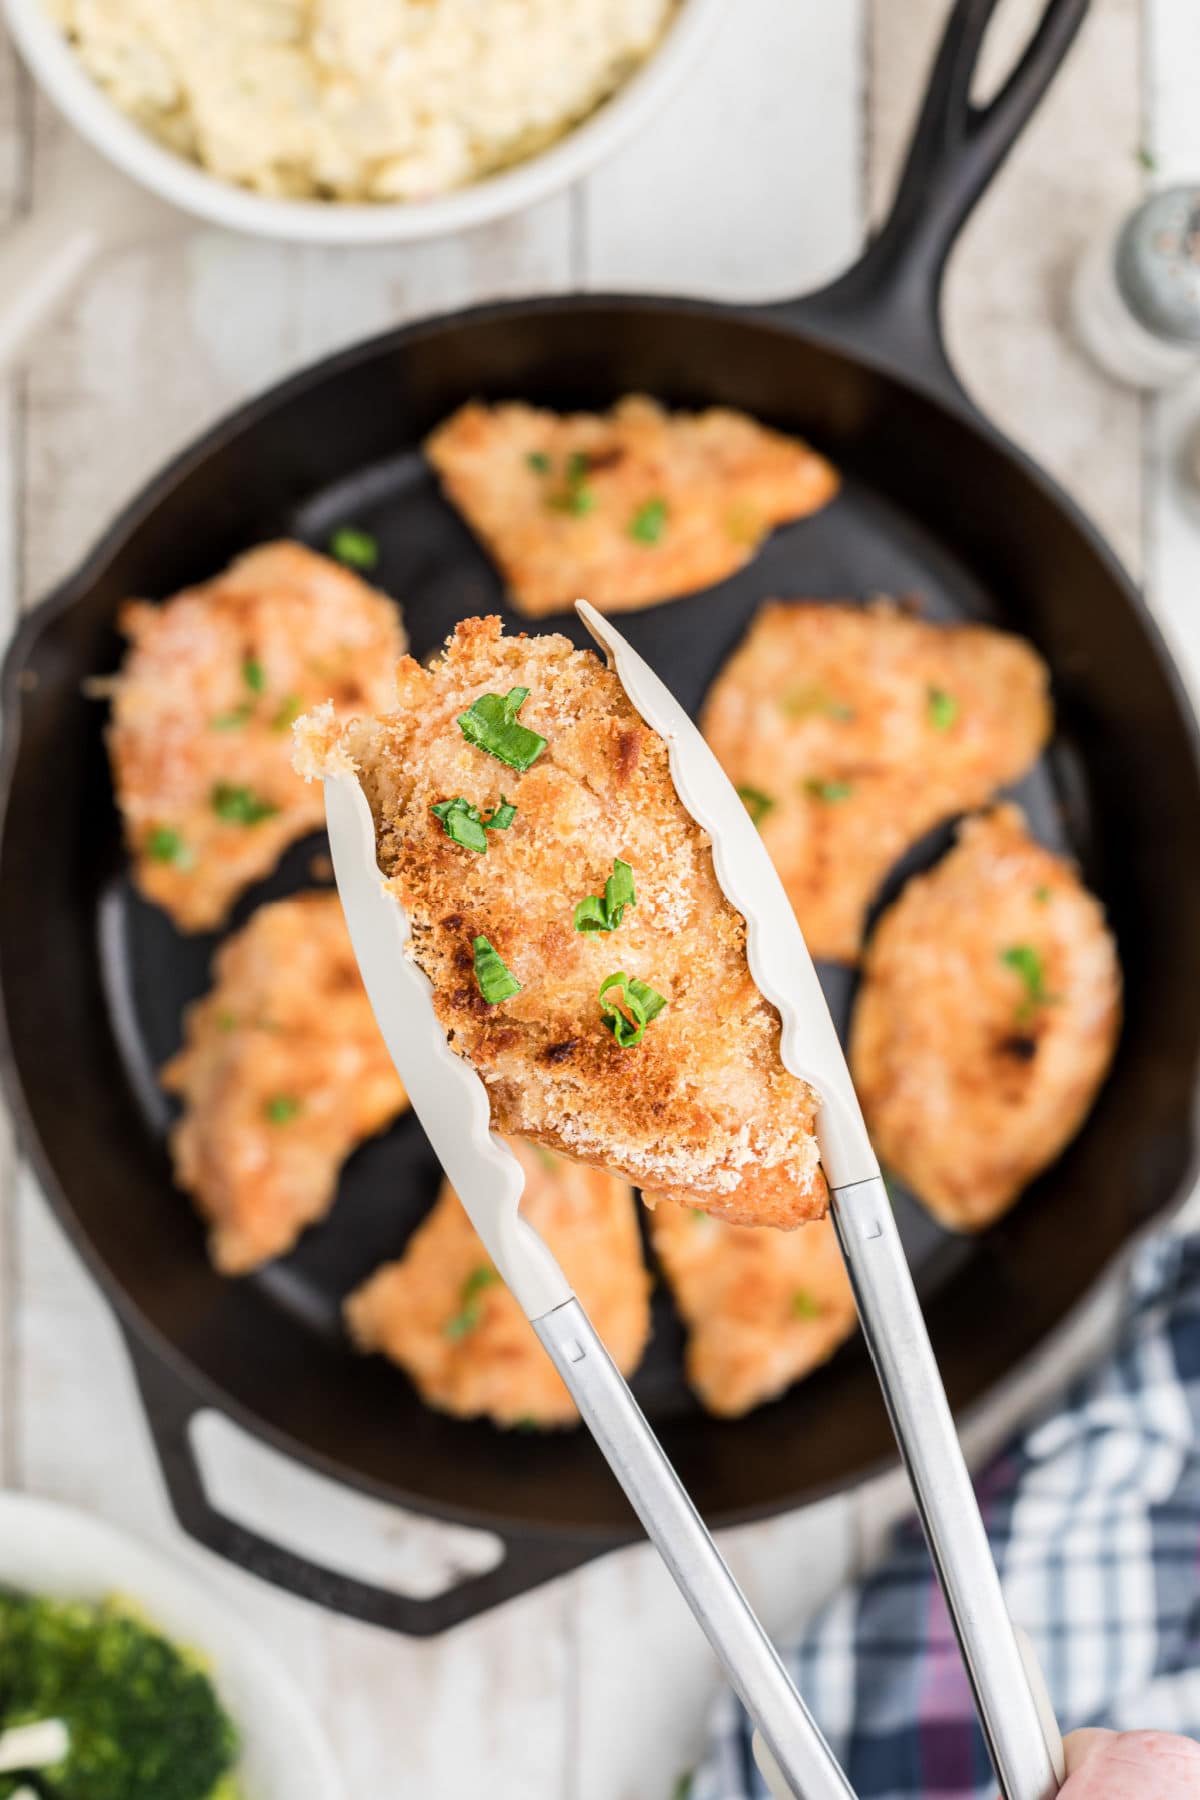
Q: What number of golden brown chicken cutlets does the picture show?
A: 8